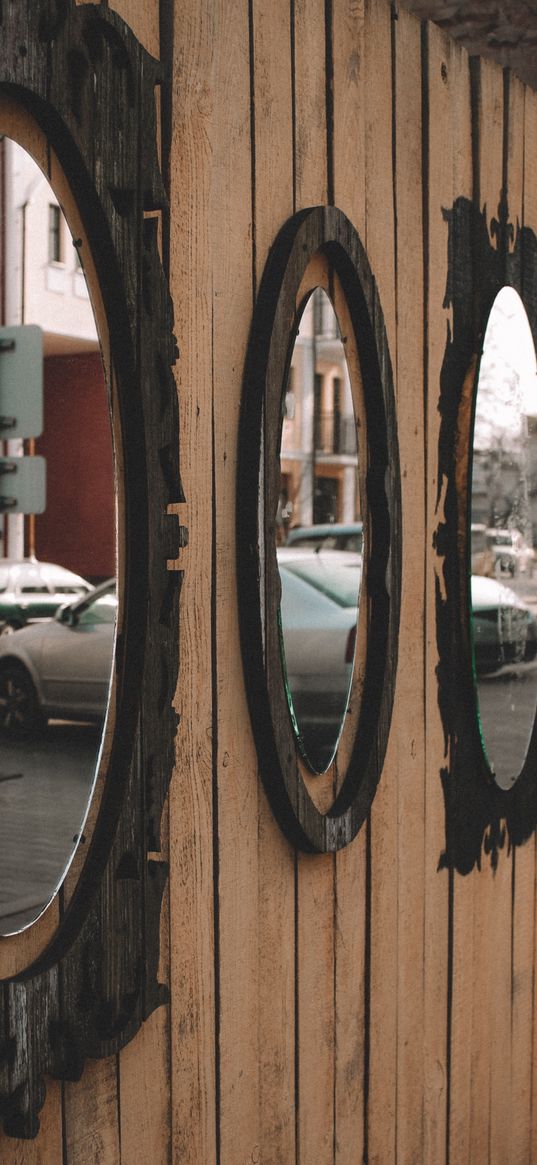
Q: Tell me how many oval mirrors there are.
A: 3